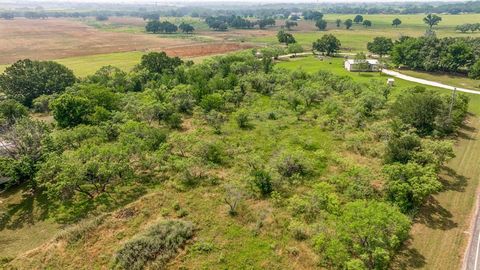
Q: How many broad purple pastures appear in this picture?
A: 0